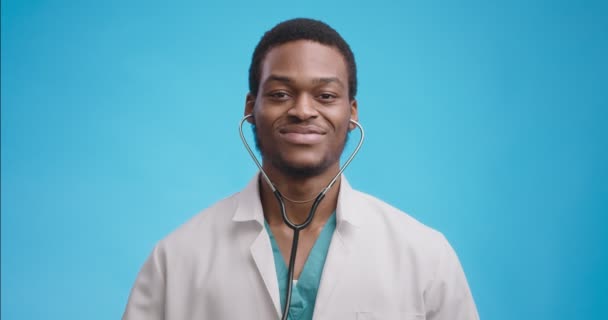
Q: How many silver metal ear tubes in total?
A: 2